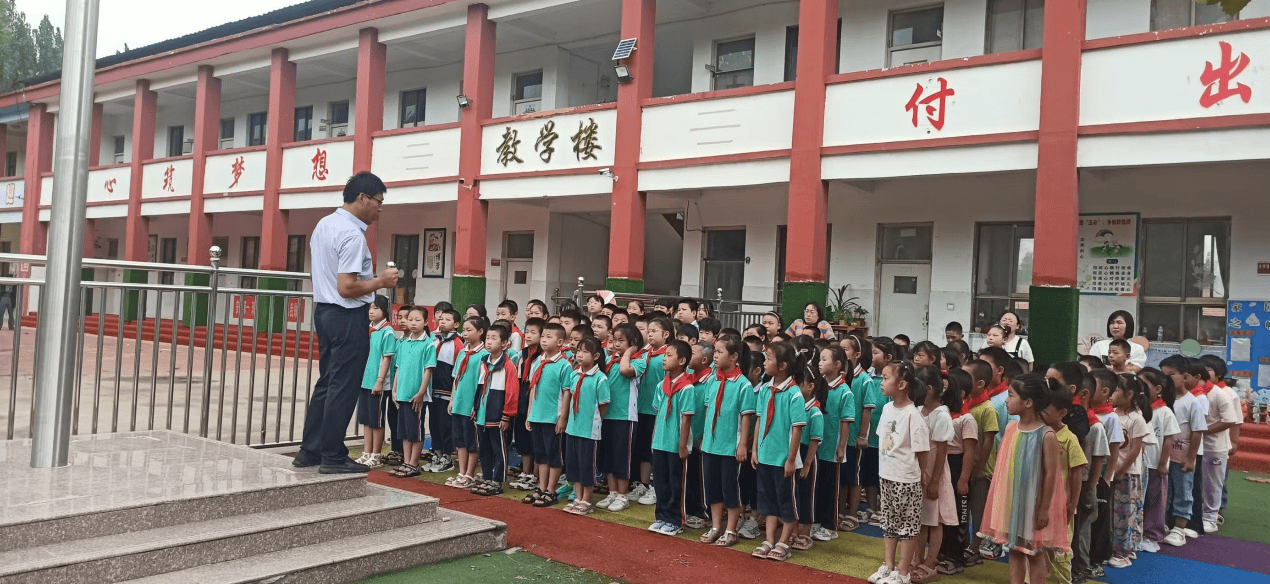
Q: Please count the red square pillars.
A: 11